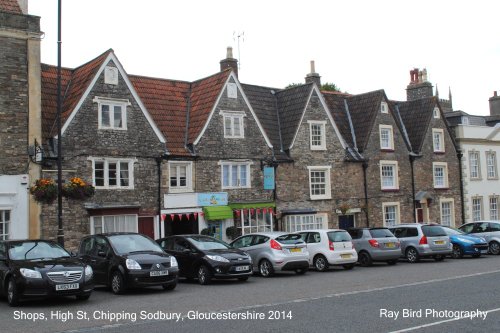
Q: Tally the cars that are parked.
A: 9